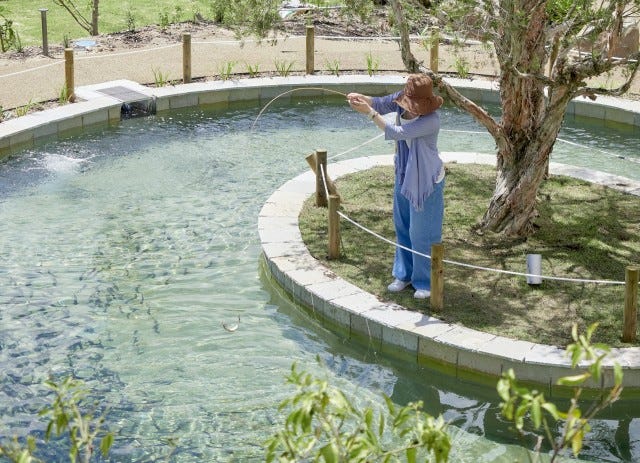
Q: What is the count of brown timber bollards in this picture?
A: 8